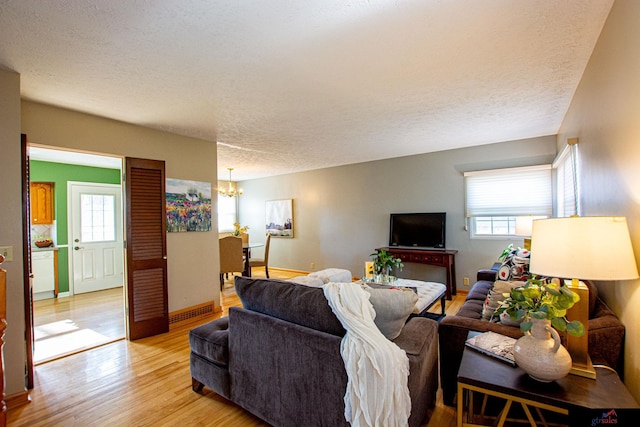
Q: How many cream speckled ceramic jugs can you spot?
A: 1